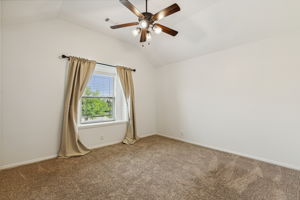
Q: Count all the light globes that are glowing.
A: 4